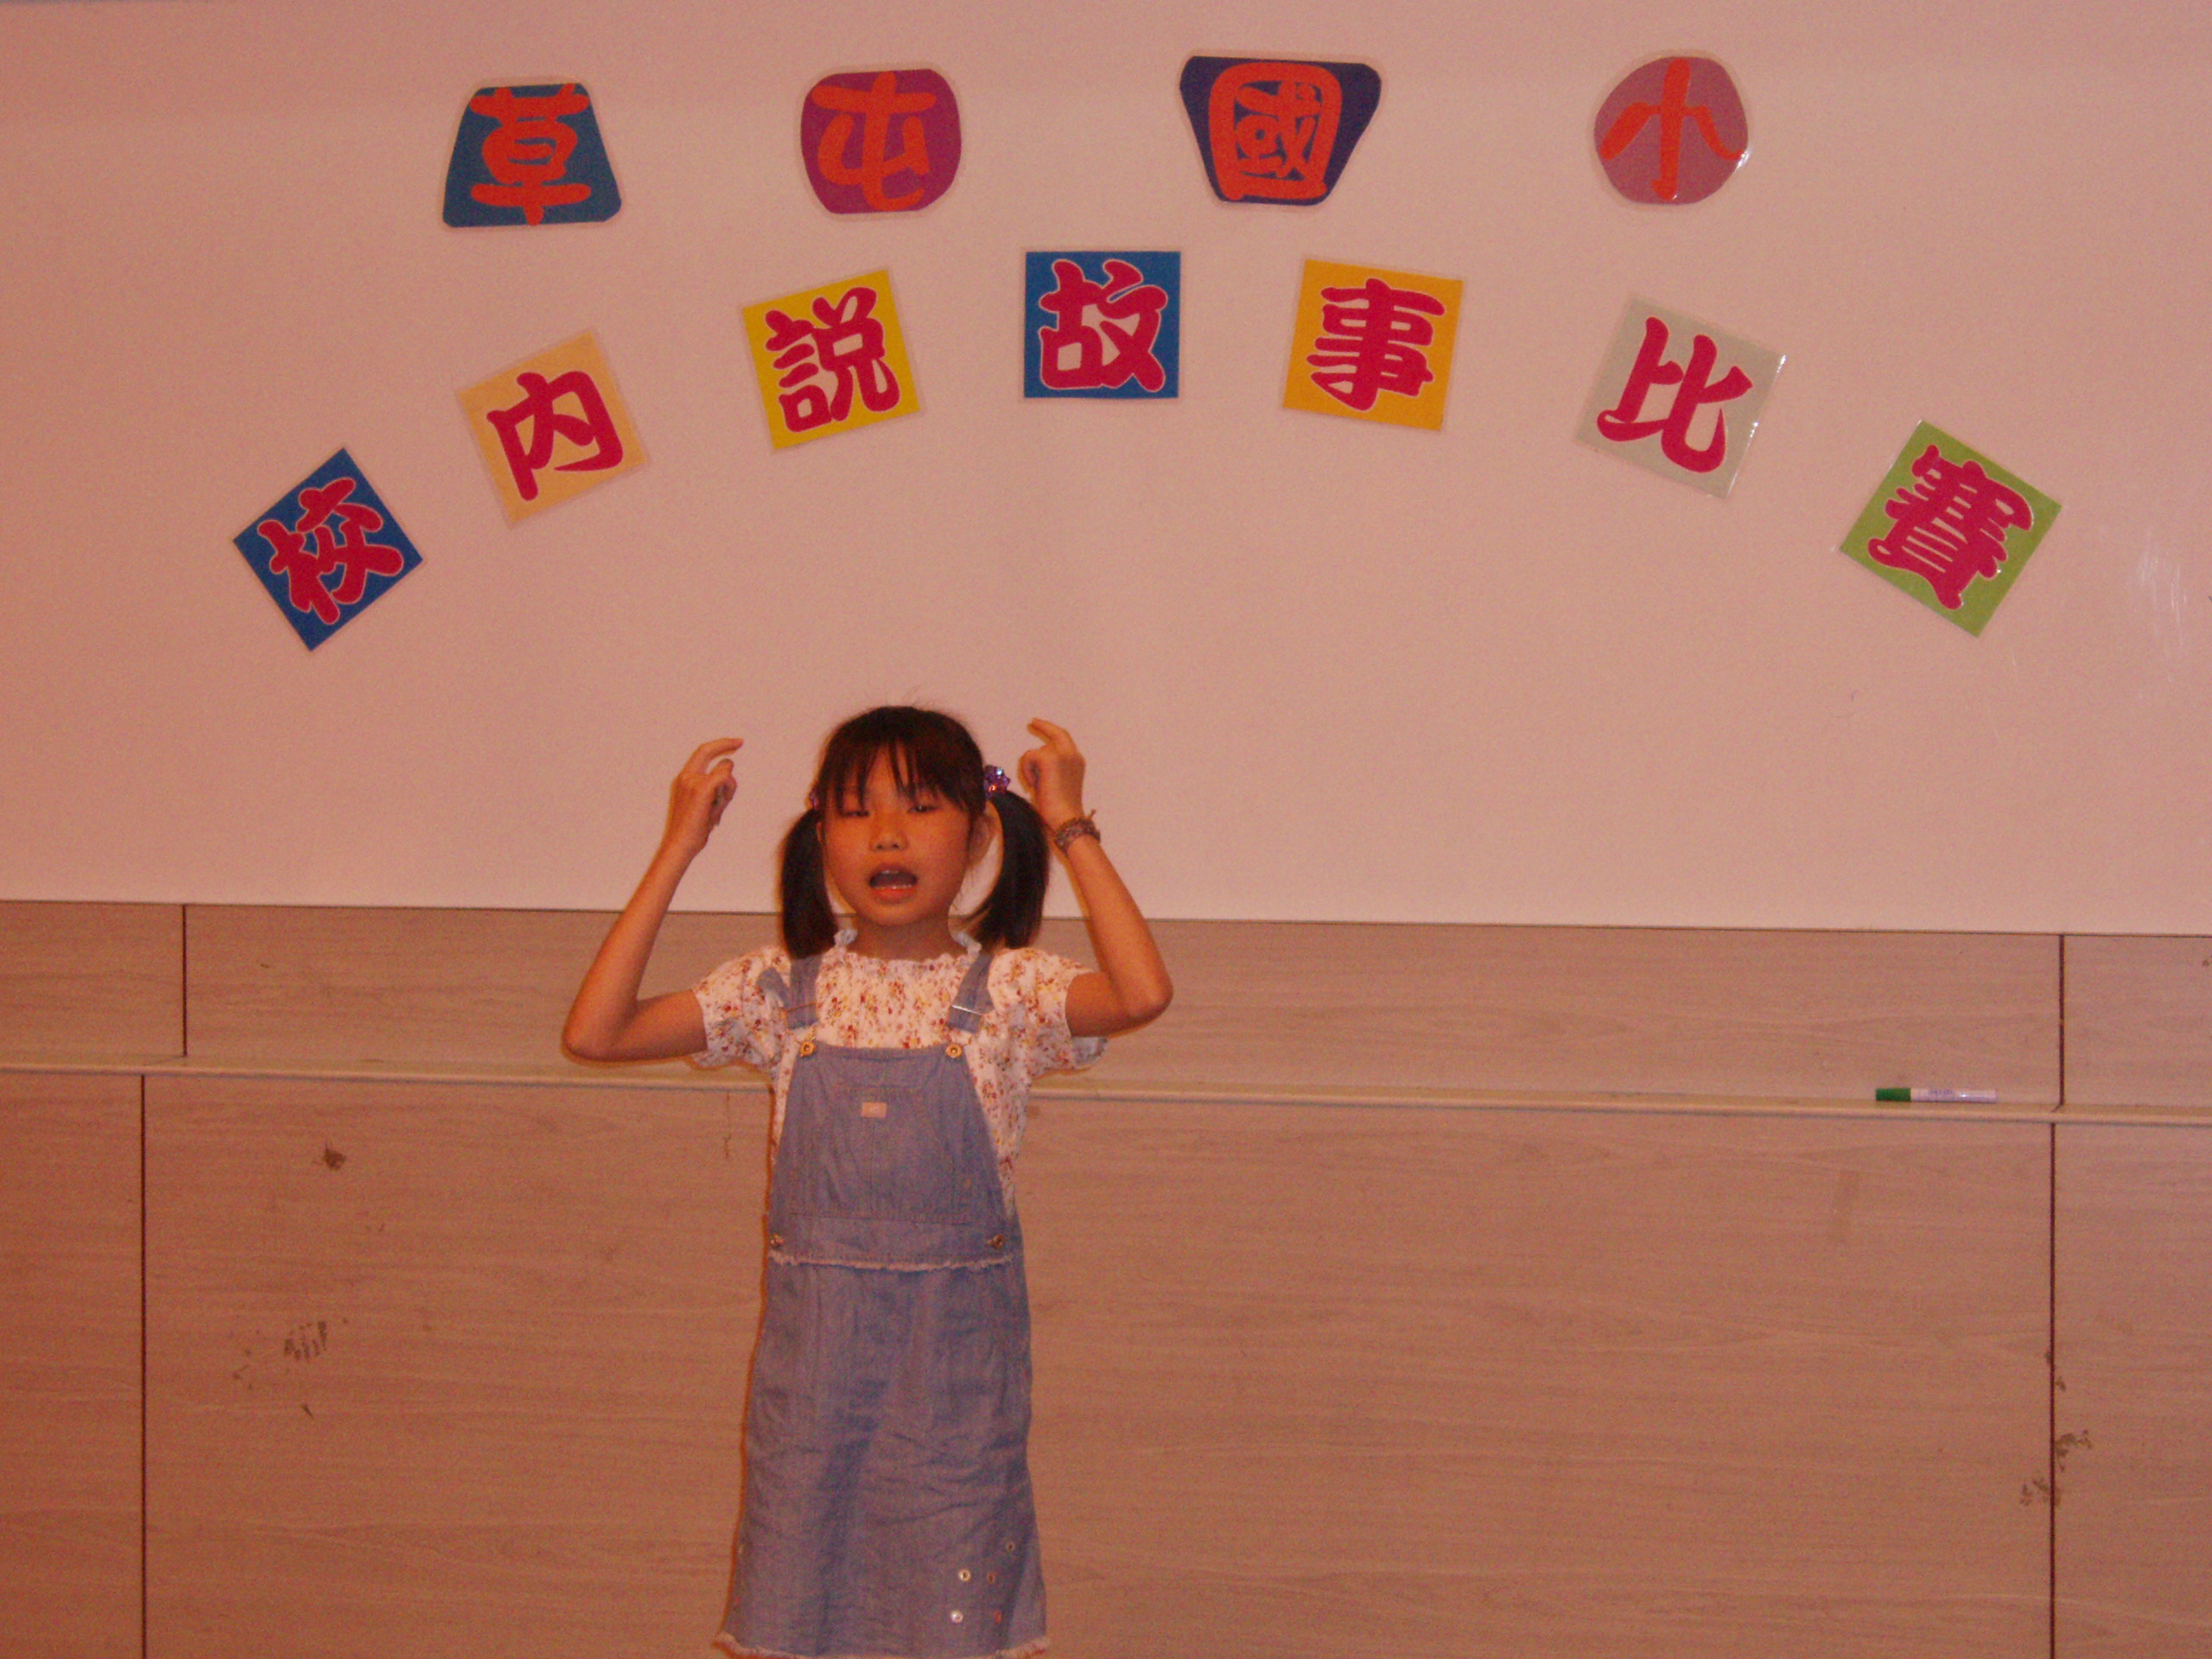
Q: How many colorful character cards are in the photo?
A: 11